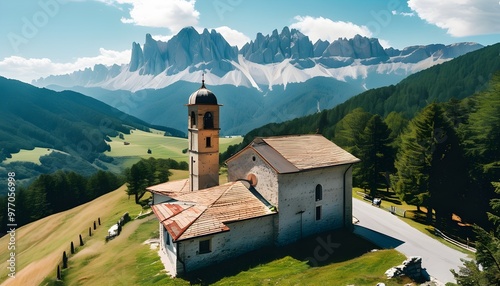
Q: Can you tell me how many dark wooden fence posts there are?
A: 7